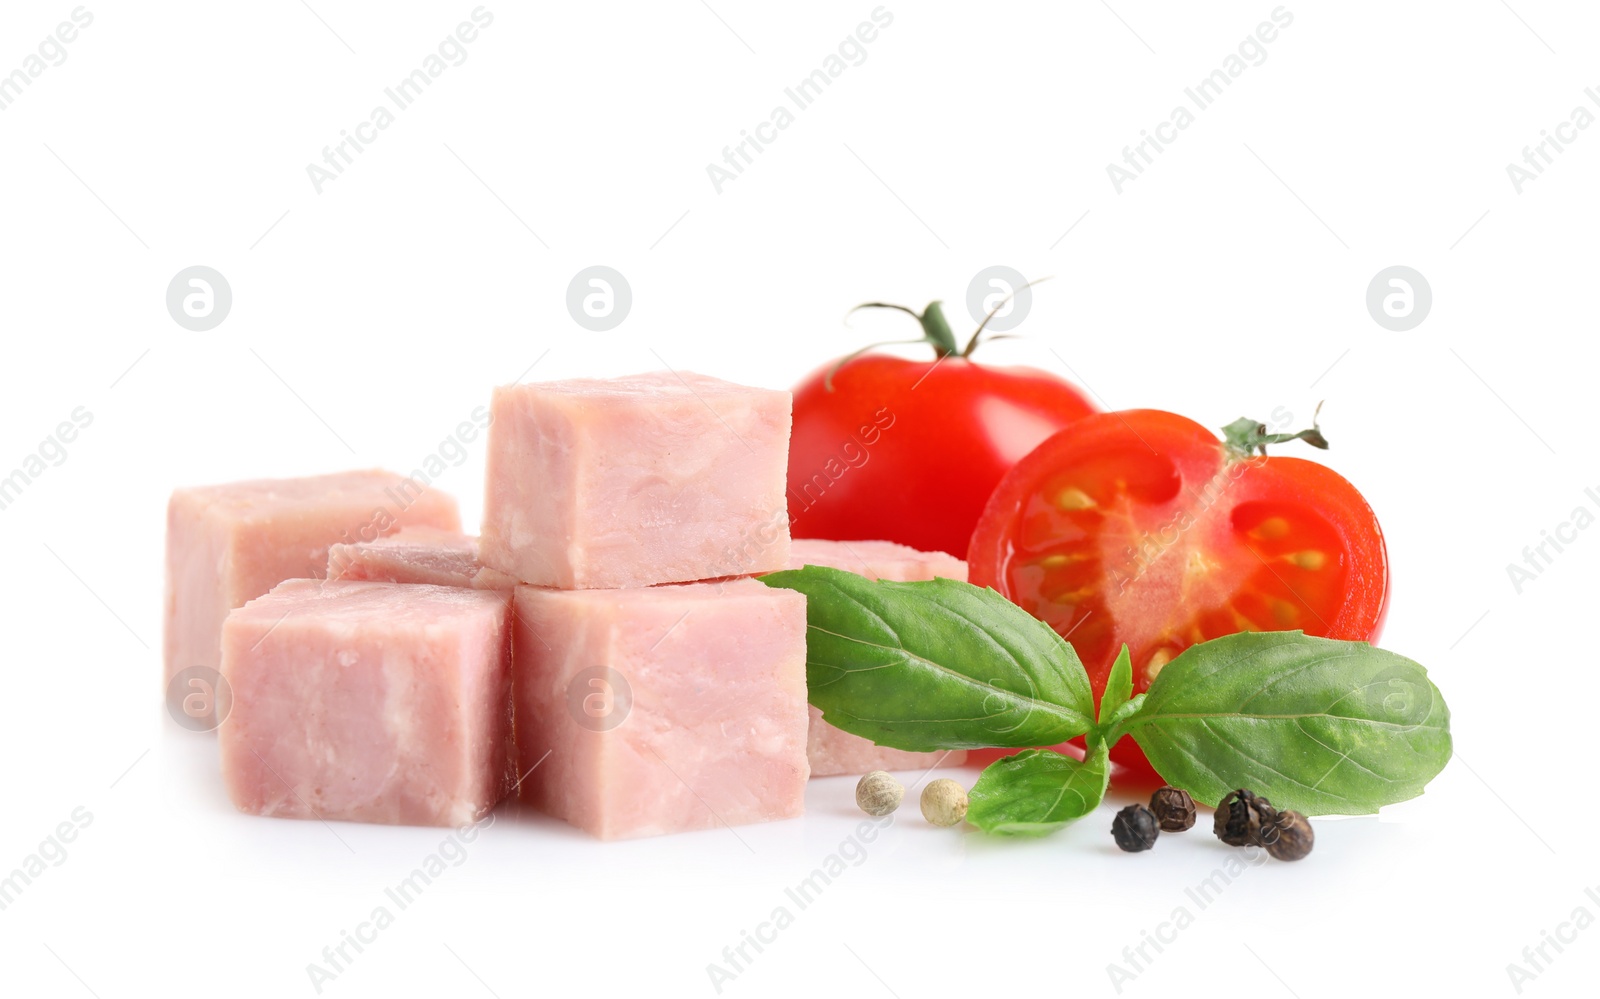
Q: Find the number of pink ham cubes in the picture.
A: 6